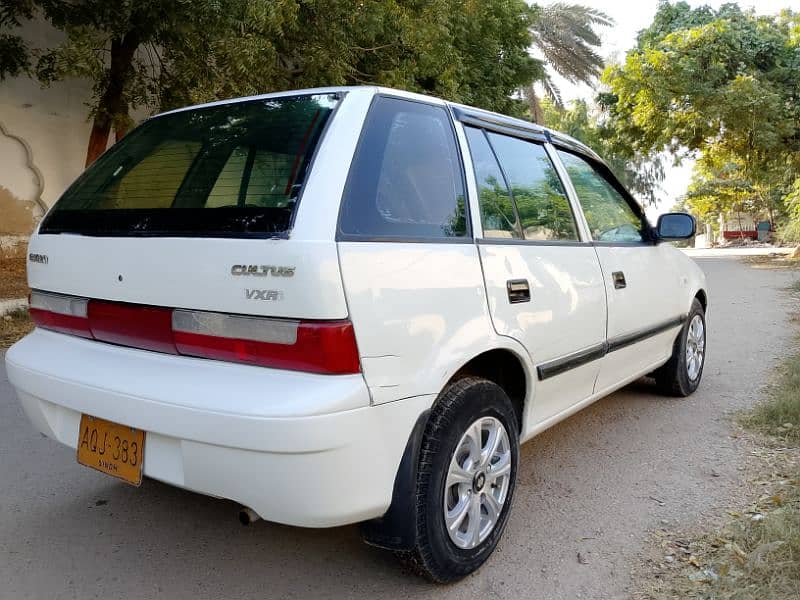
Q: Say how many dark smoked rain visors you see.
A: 2